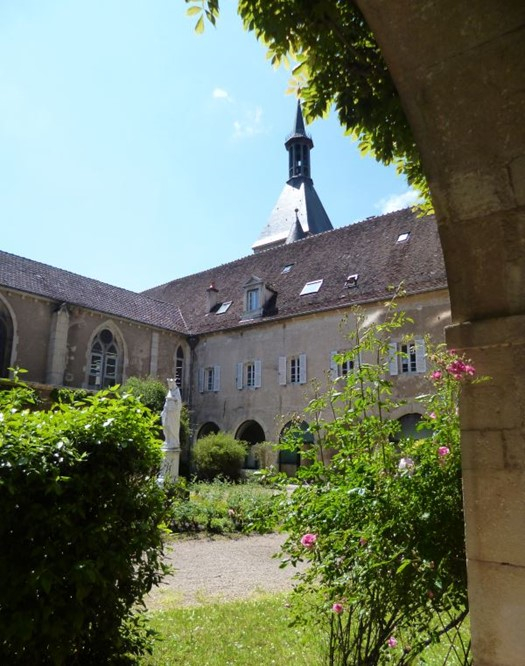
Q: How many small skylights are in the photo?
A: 5